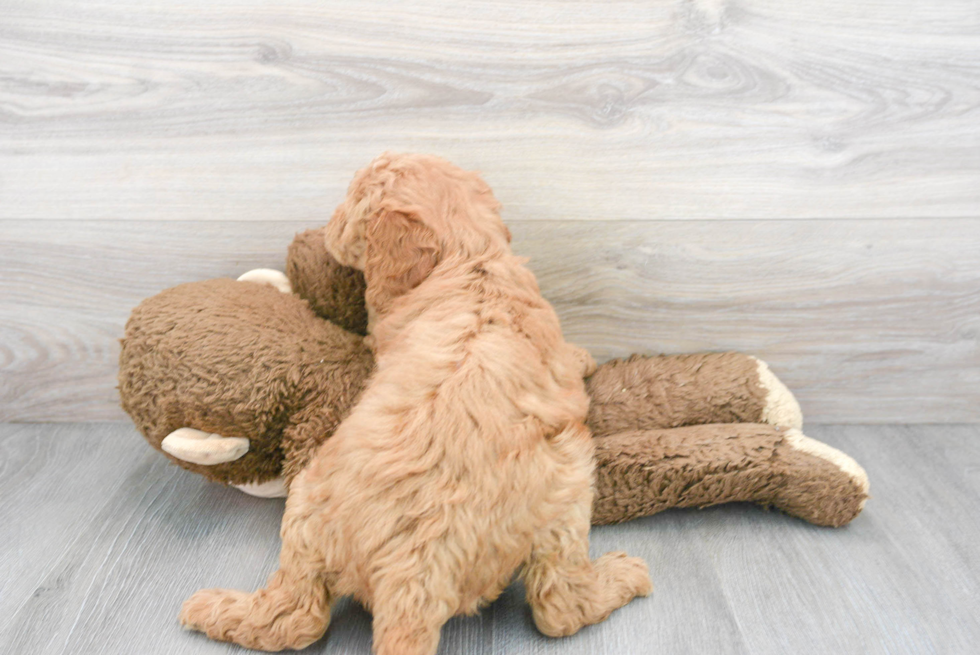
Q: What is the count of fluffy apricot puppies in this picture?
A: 1